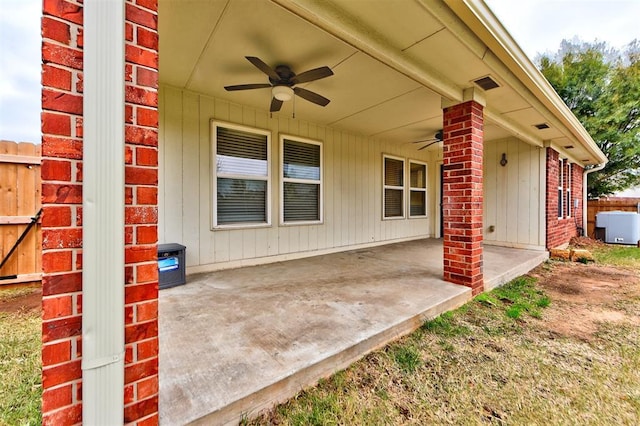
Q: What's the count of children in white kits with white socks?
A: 0